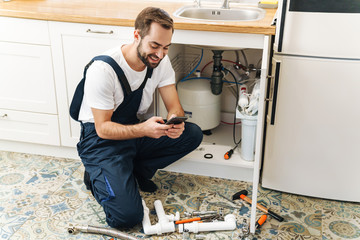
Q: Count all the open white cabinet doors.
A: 1